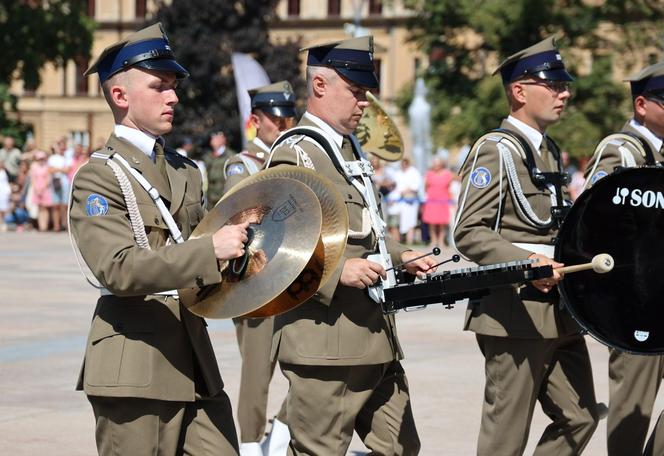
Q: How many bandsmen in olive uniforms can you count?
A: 5